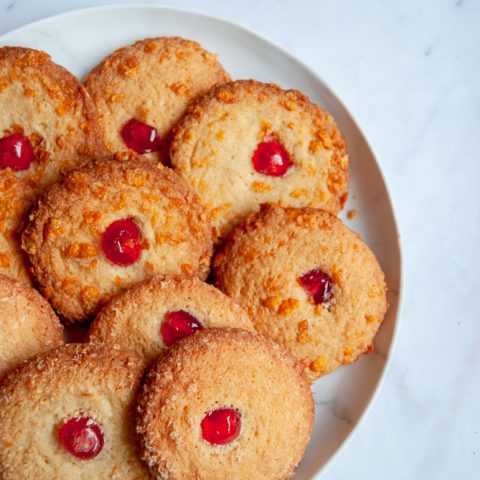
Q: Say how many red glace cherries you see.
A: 8